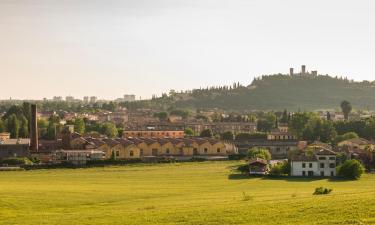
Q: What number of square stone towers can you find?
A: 3